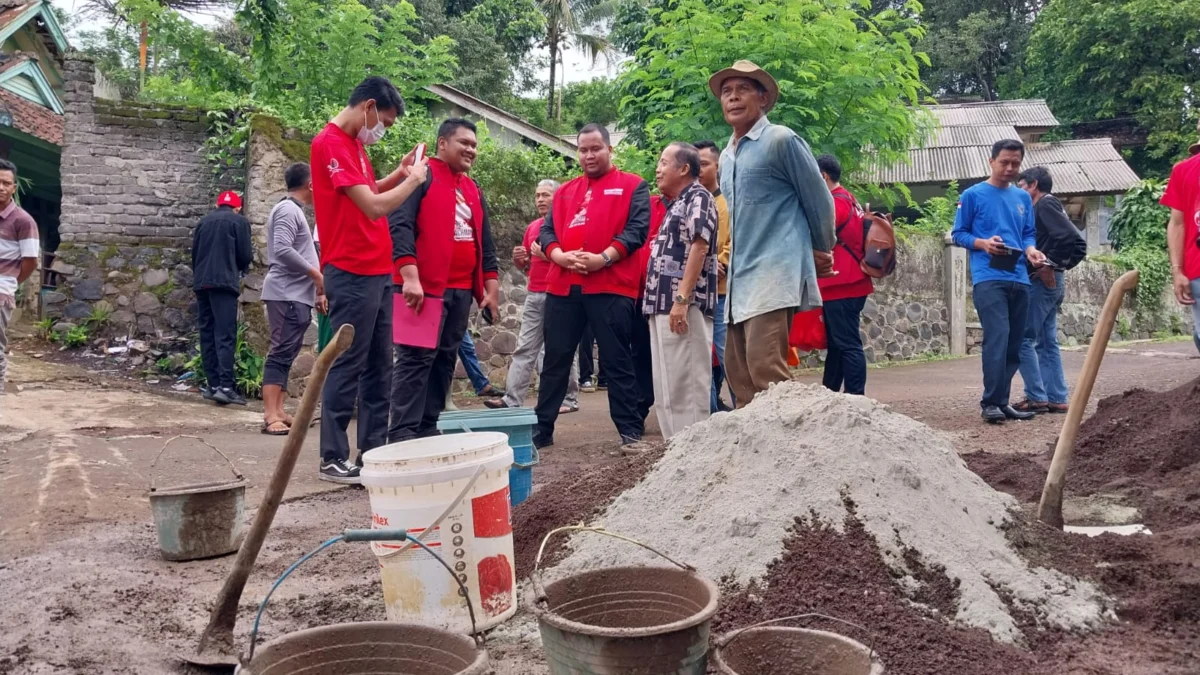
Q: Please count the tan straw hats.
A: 1